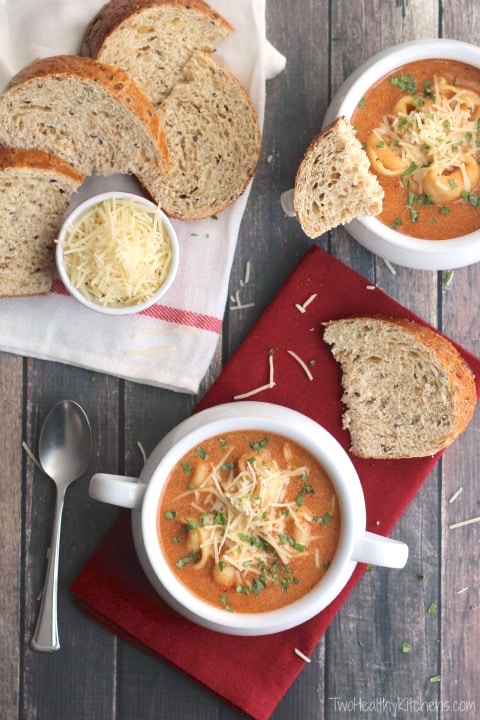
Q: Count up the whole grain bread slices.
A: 6